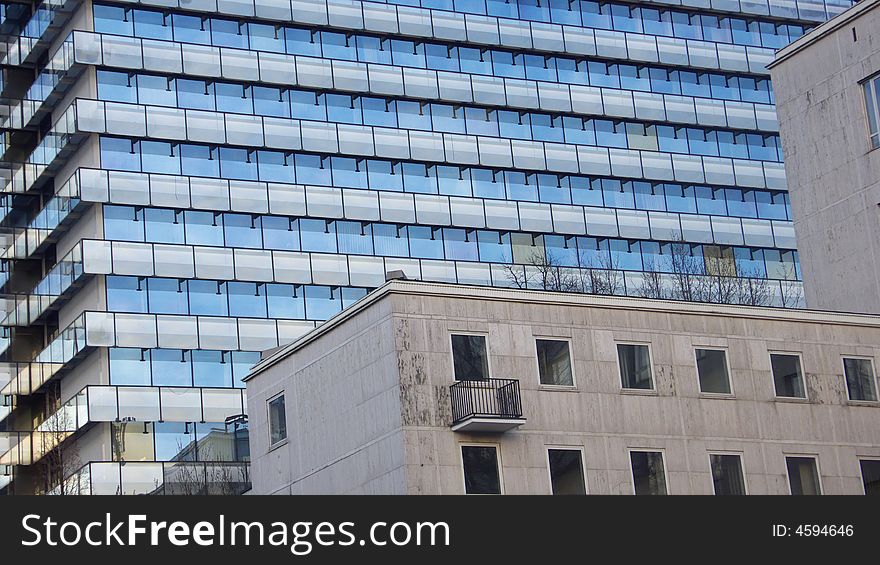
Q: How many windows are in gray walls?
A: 14